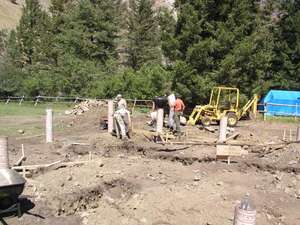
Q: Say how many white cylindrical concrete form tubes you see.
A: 6